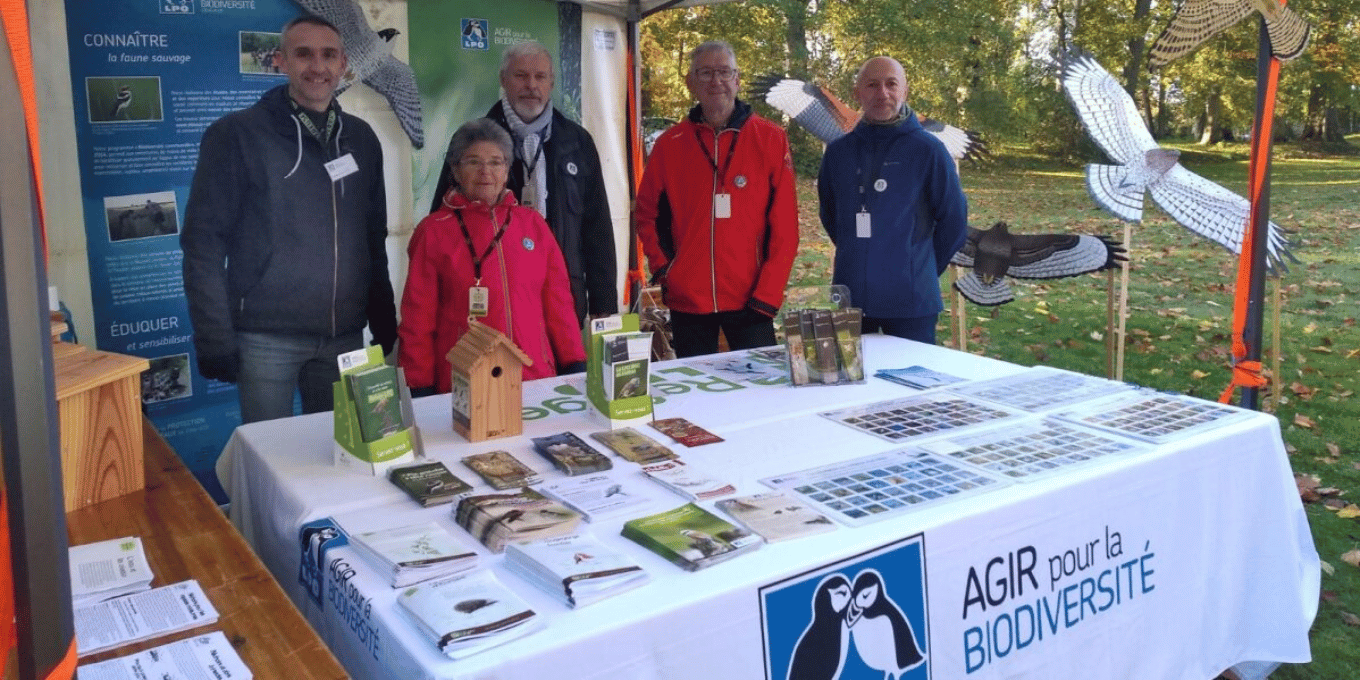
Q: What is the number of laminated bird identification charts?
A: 5